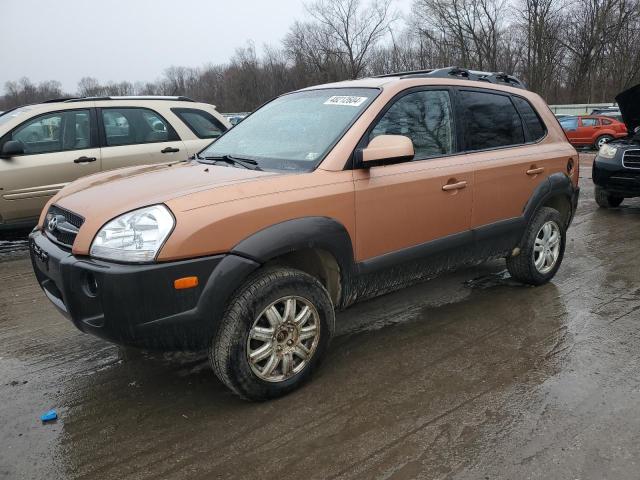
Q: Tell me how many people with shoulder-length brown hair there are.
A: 0